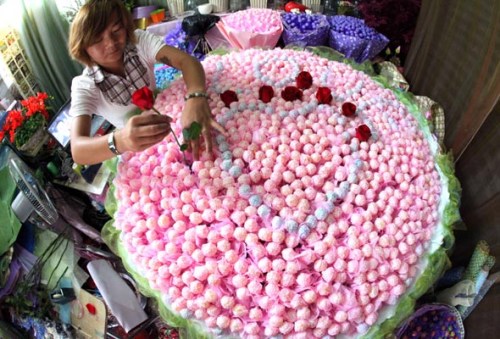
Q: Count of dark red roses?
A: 8